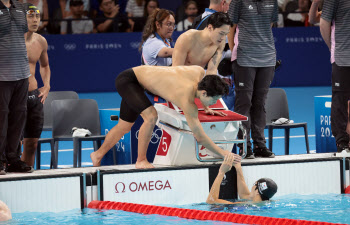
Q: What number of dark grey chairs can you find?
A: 3